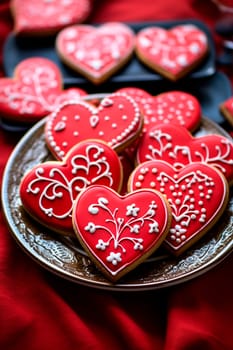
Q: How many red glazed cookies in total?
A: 11